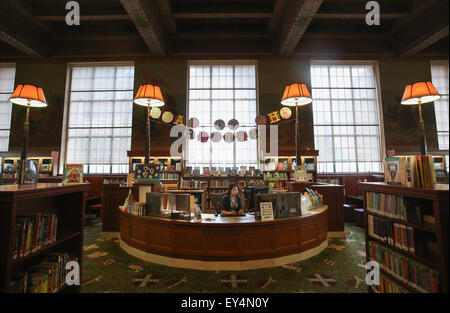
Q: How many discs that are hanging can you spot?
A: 15